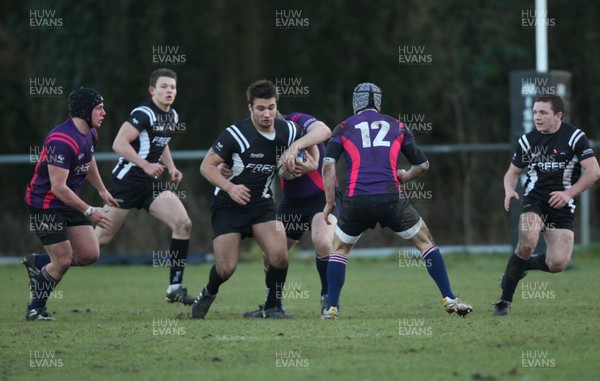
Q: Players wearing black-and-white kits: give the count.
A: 3